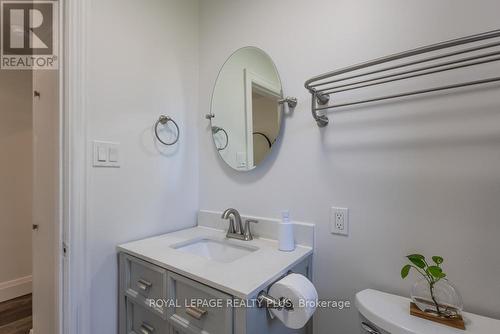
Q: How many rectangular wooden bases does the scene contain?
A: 1